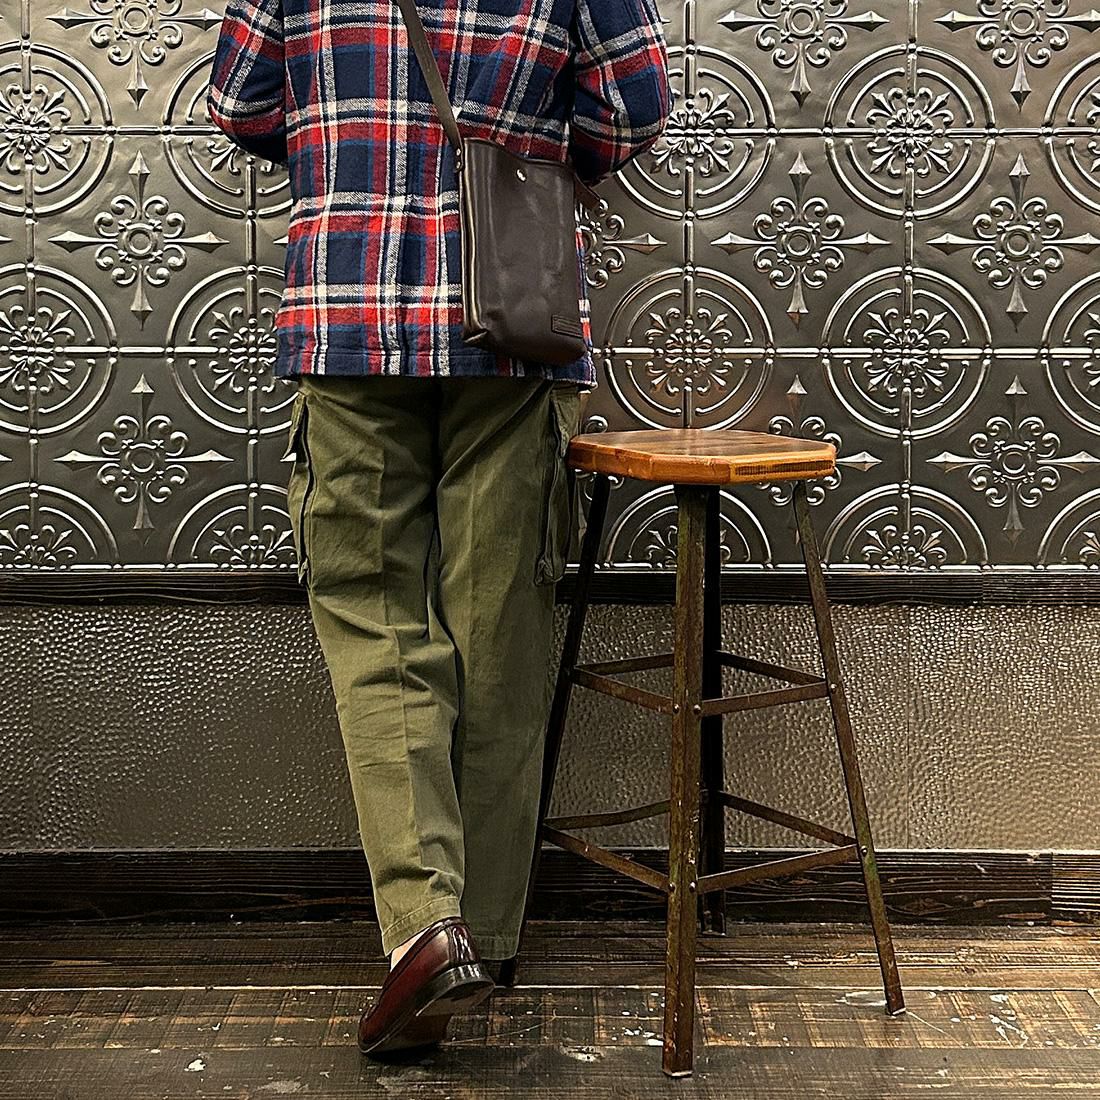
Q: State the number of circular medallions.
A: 15